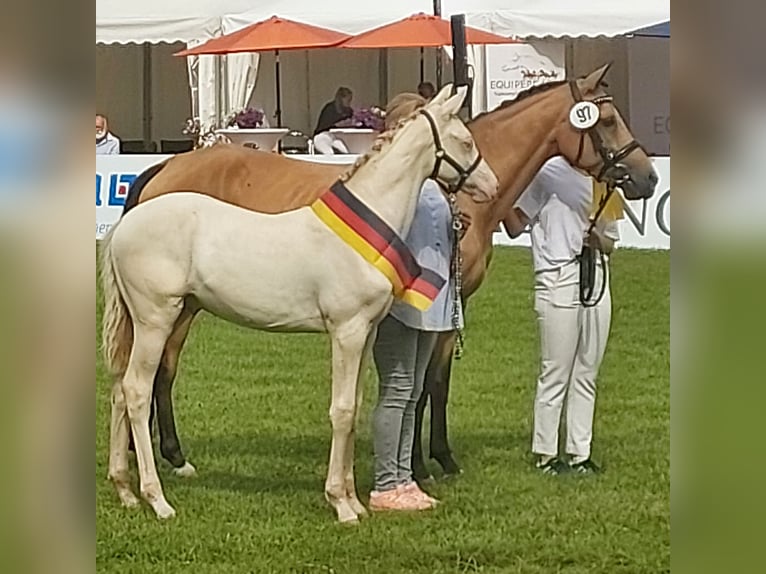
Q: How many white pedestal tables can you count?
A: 2